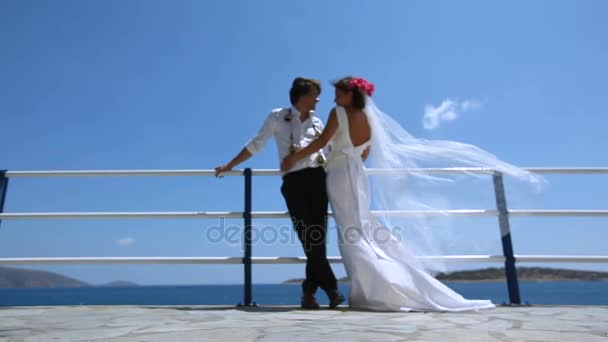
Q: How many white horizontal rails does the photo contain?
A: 3